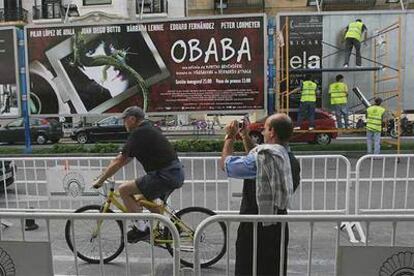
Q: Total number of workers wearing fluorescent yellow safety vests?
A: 4